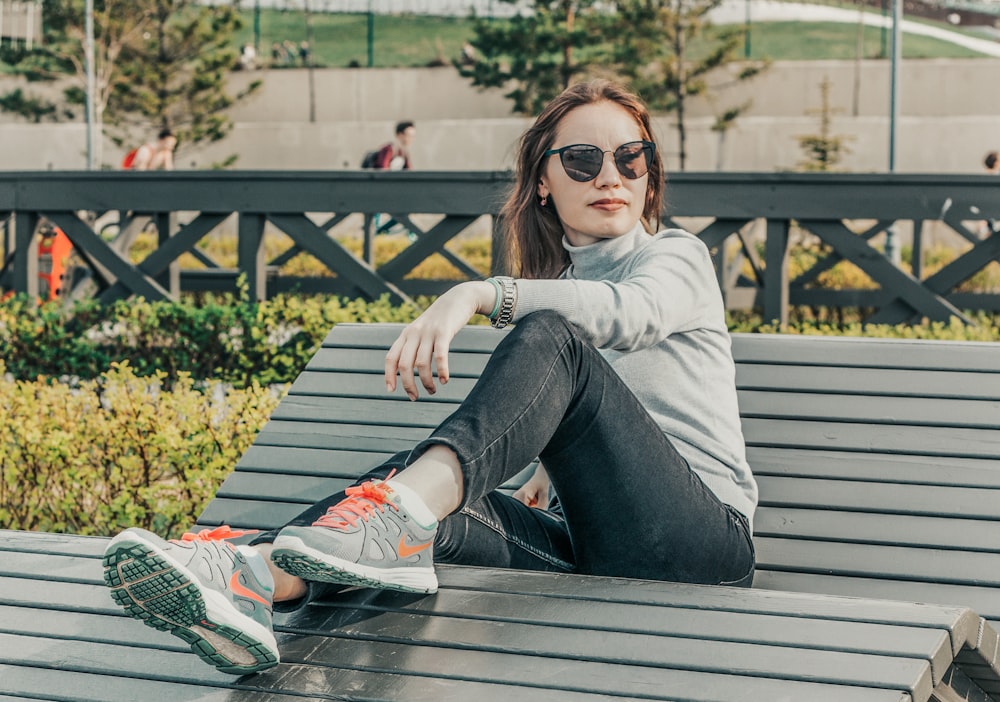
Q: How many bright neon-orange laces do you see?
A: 2